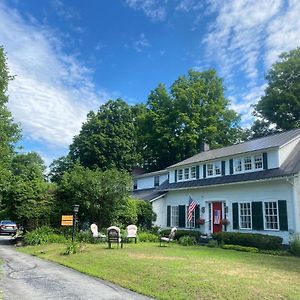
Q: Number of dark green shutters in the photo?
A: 12